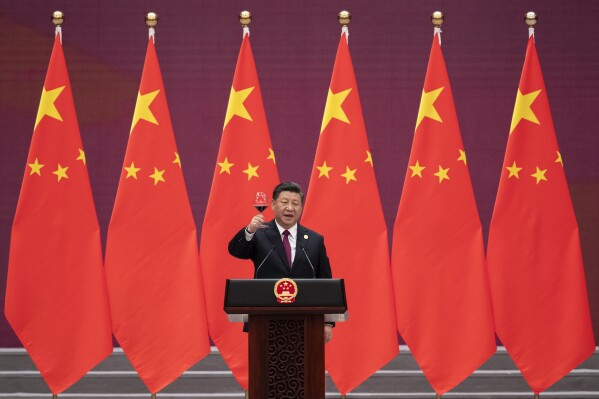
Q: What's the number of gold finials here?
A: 6